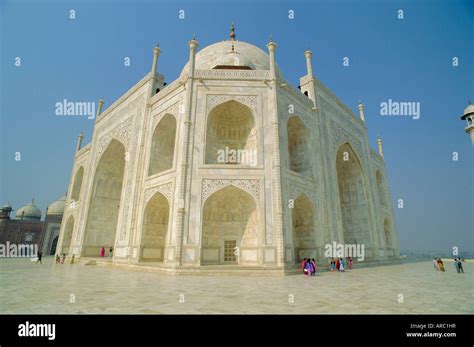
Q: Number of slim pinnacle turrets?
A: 8